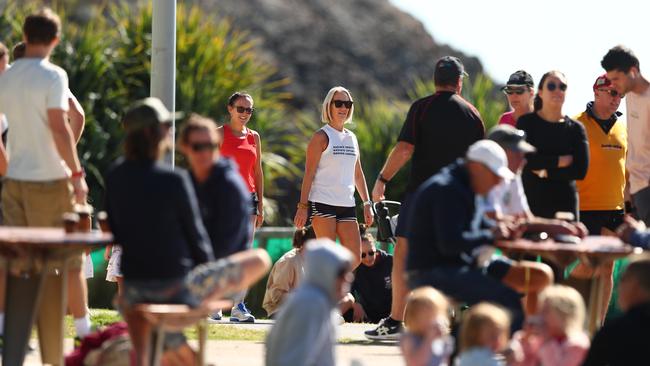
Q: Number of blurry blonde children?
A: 3